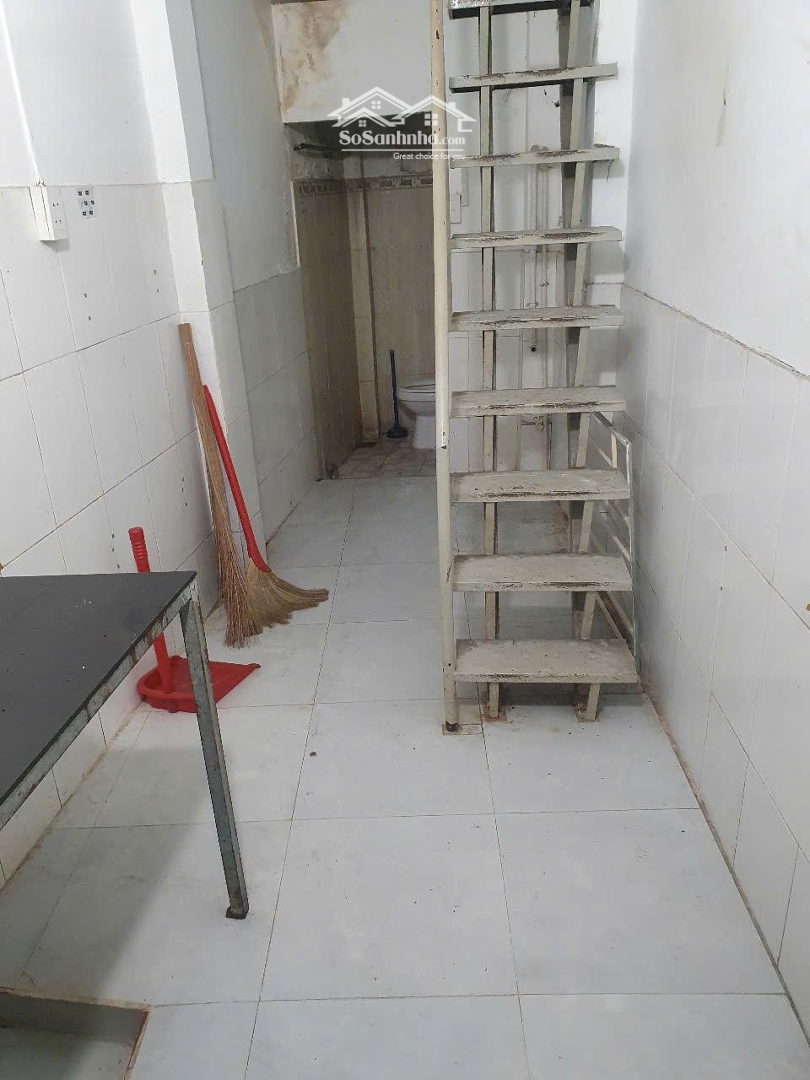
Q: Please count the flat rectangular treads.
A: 9